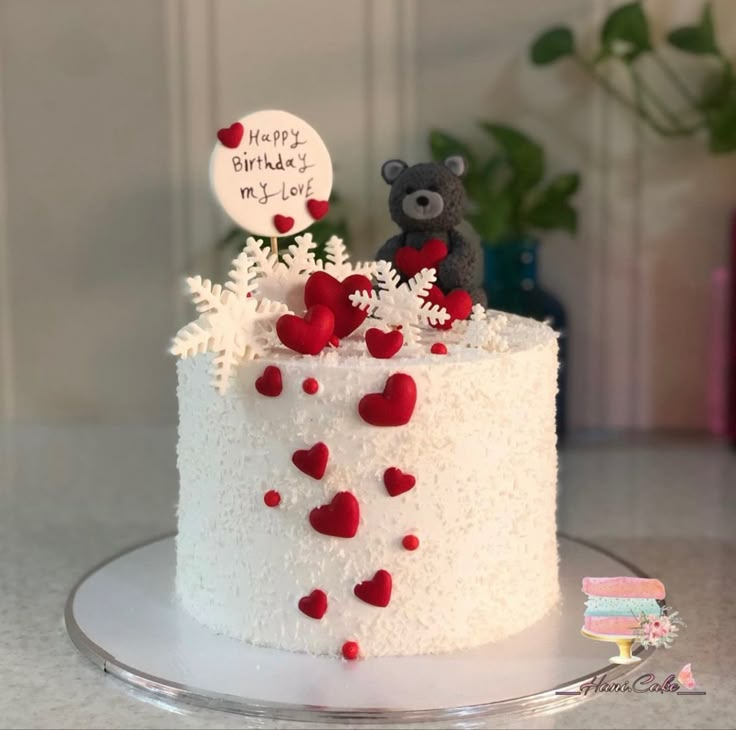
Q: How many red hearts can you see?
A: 15